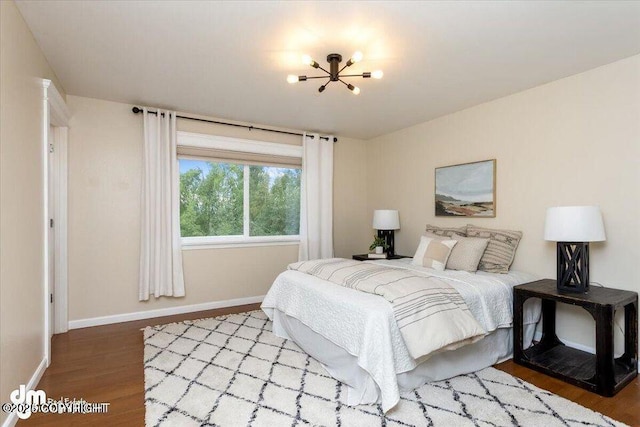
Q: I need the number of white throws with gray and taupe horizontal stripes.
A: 1